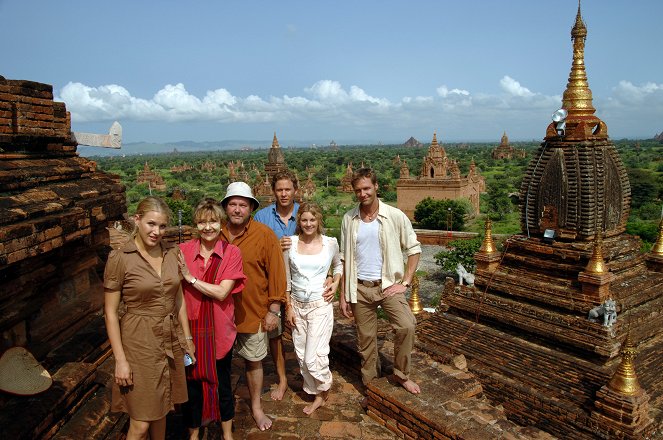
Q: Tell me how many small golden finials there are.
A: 5